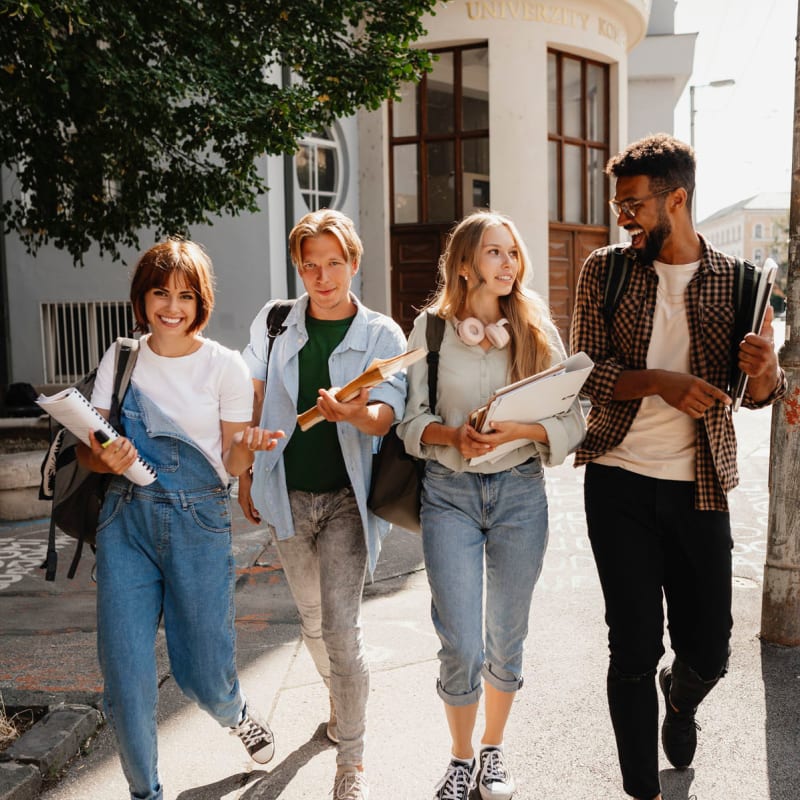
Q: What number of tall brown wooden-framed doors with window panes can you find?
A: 2